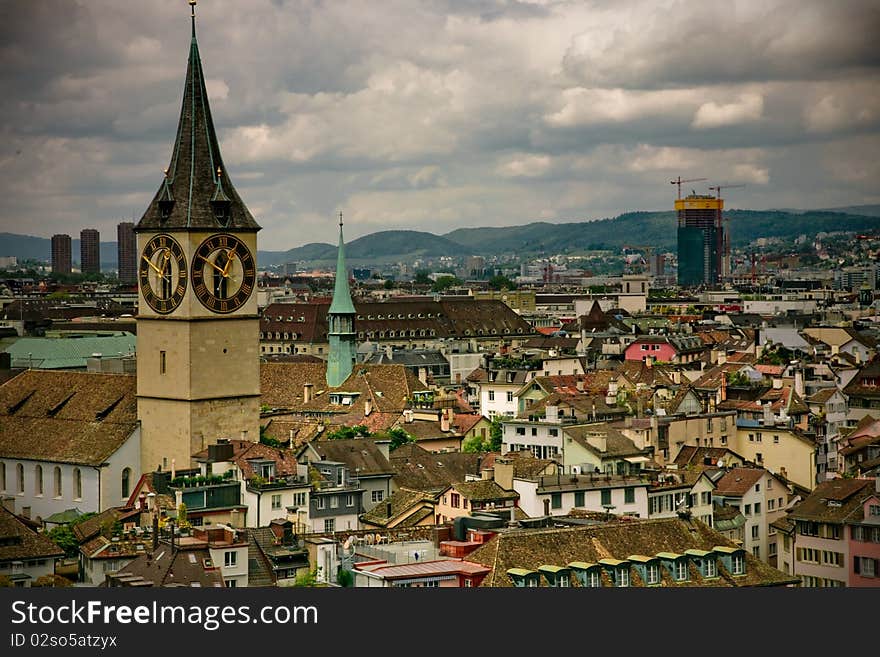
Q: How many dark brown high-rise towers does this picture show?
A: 3